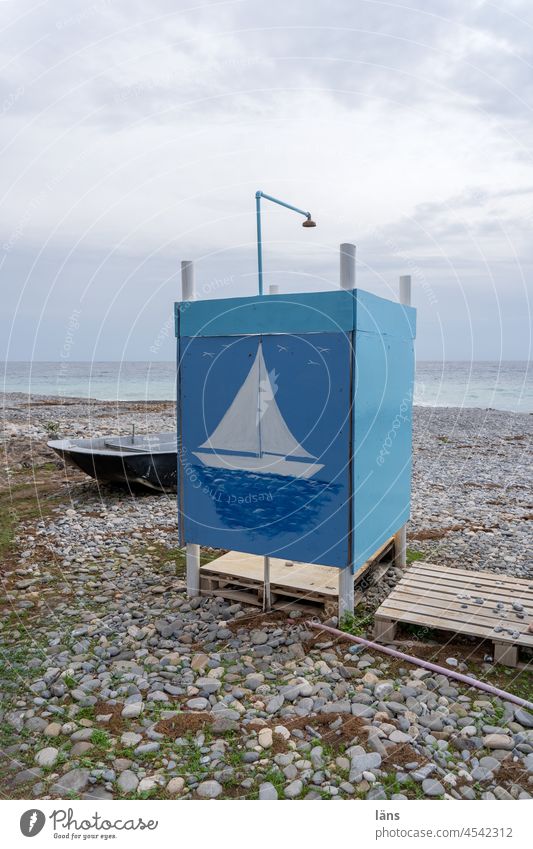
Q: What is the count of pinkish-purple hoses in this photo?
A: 1